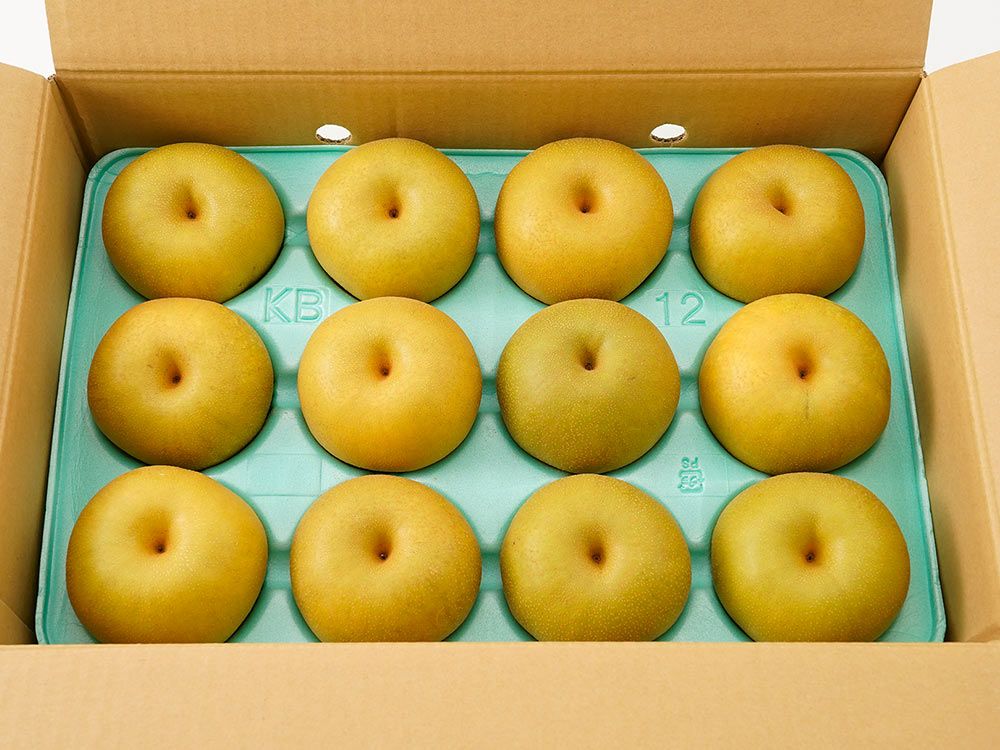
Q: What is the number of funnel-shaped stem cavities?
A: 12